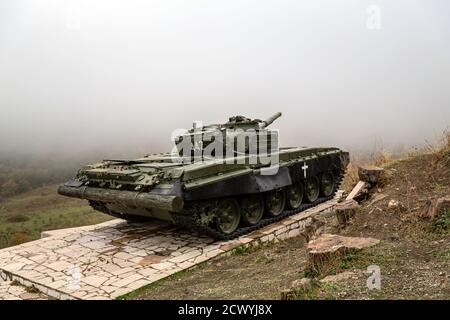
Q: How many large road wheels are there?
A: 6